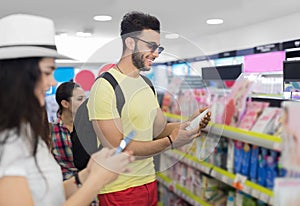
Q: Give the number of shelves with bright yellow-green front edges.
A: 3